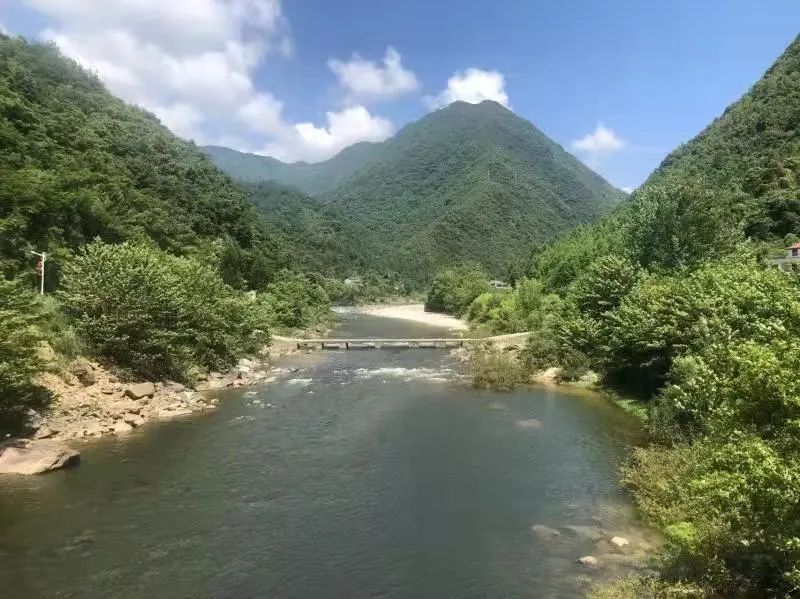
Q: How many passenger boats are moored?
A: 0